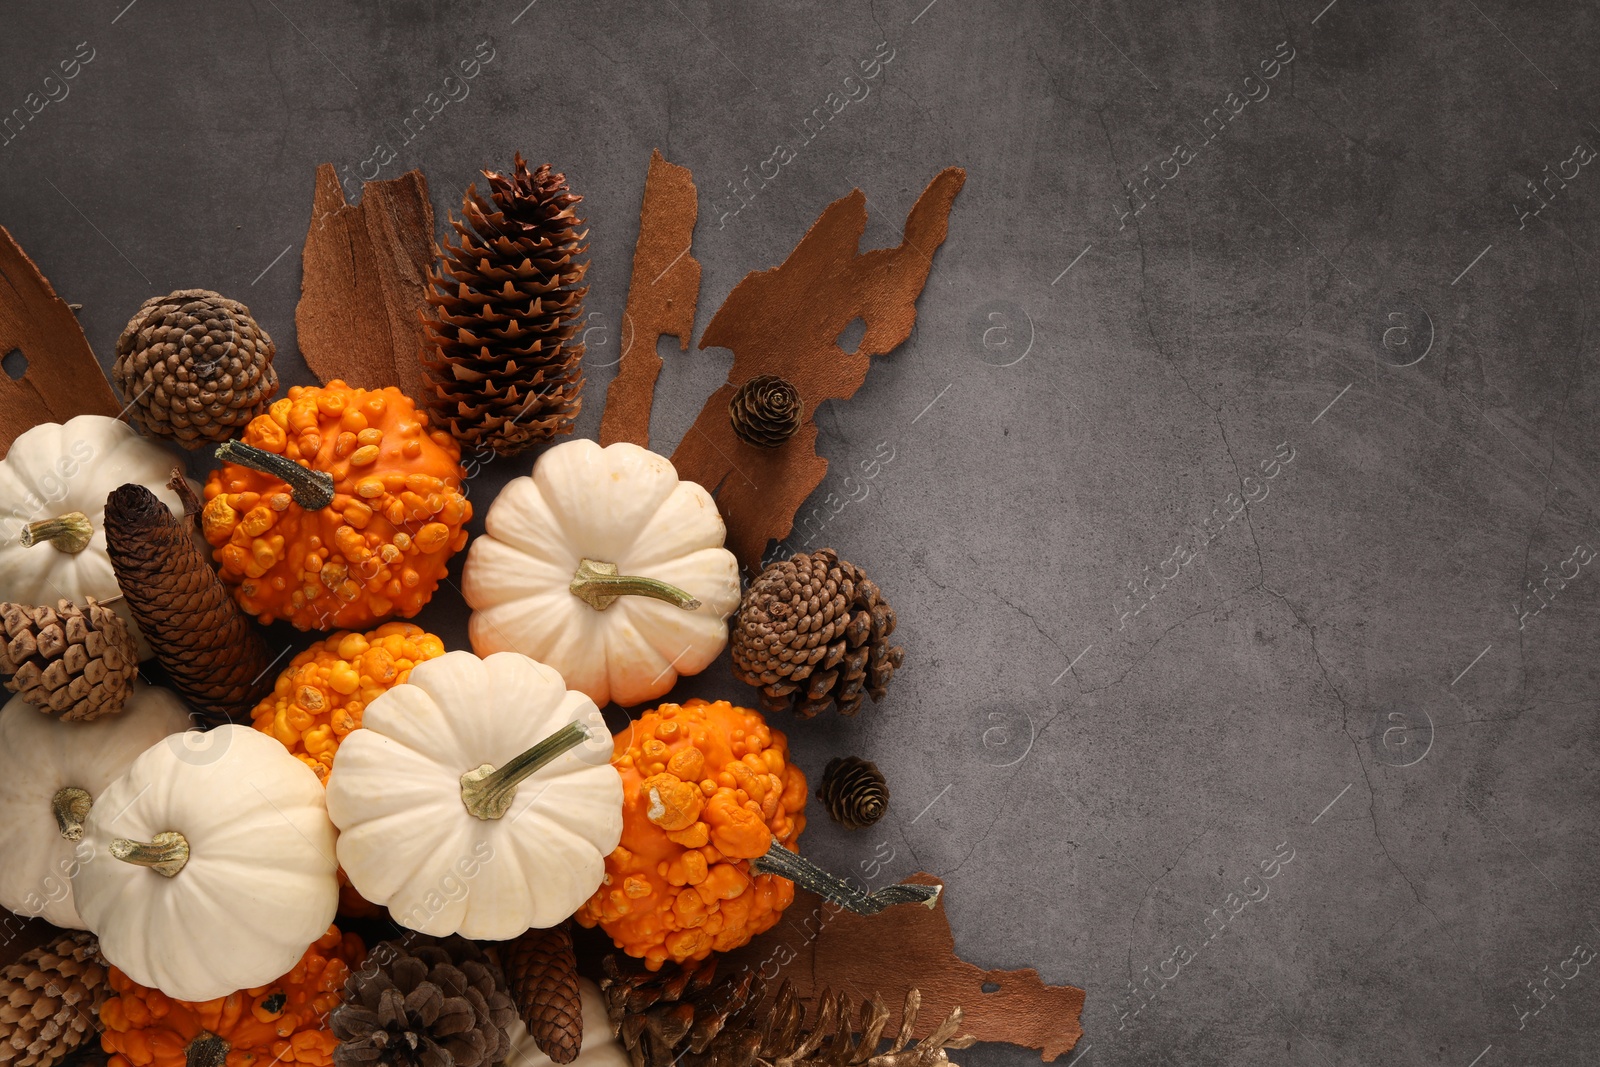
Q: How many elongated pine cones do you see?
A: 3